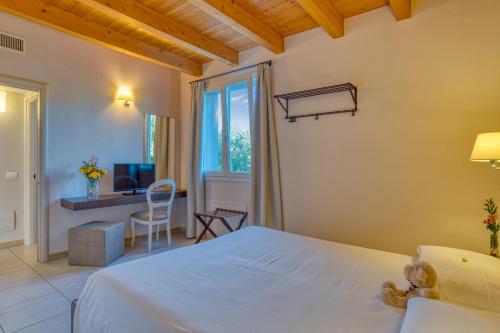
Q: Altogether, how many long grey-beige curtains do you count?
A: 2